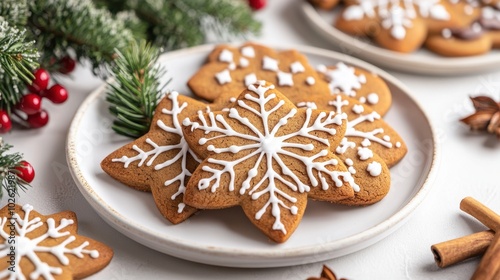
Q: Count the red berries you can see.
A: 8